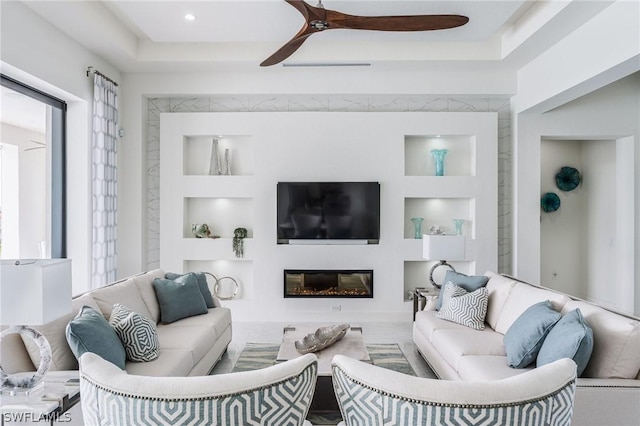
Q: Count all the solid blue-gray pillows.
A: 6